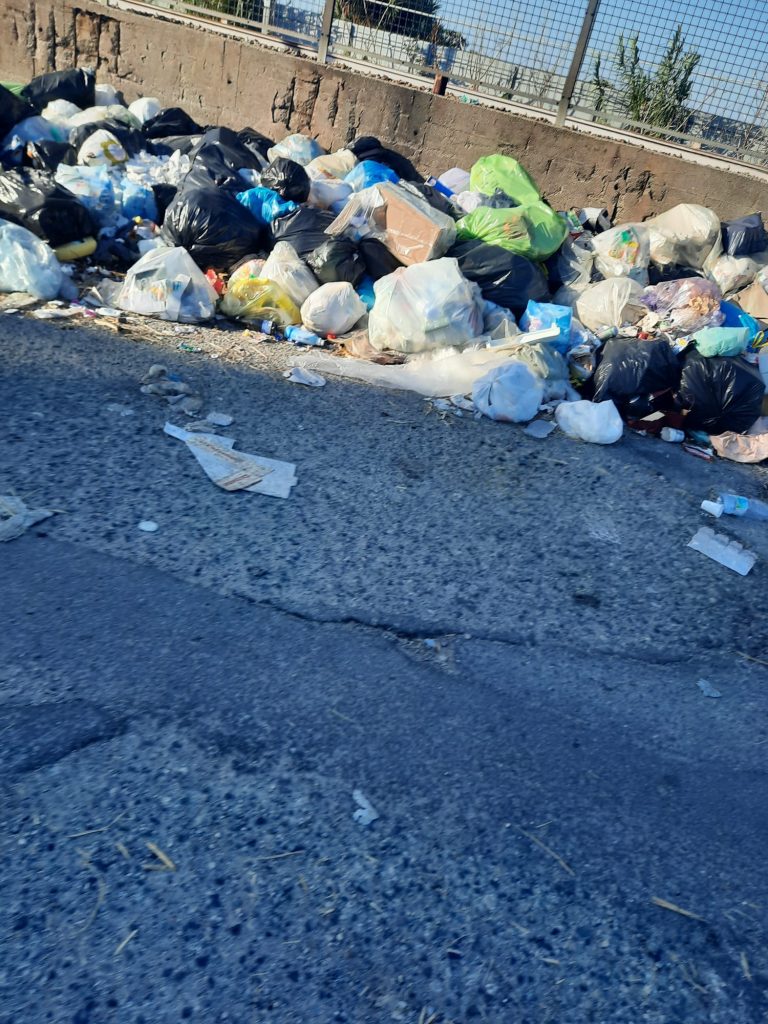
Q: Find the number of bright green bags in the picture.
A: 2